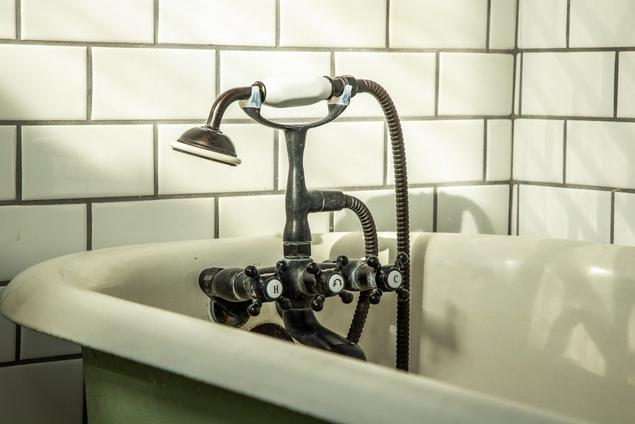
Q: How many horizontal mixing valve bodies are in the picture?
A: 1